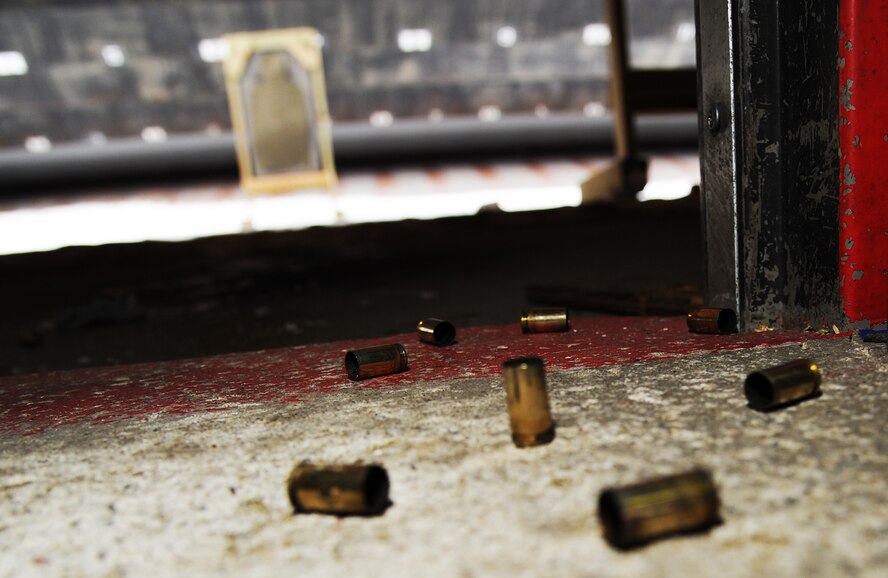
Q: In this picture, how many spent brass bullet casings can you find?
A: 8